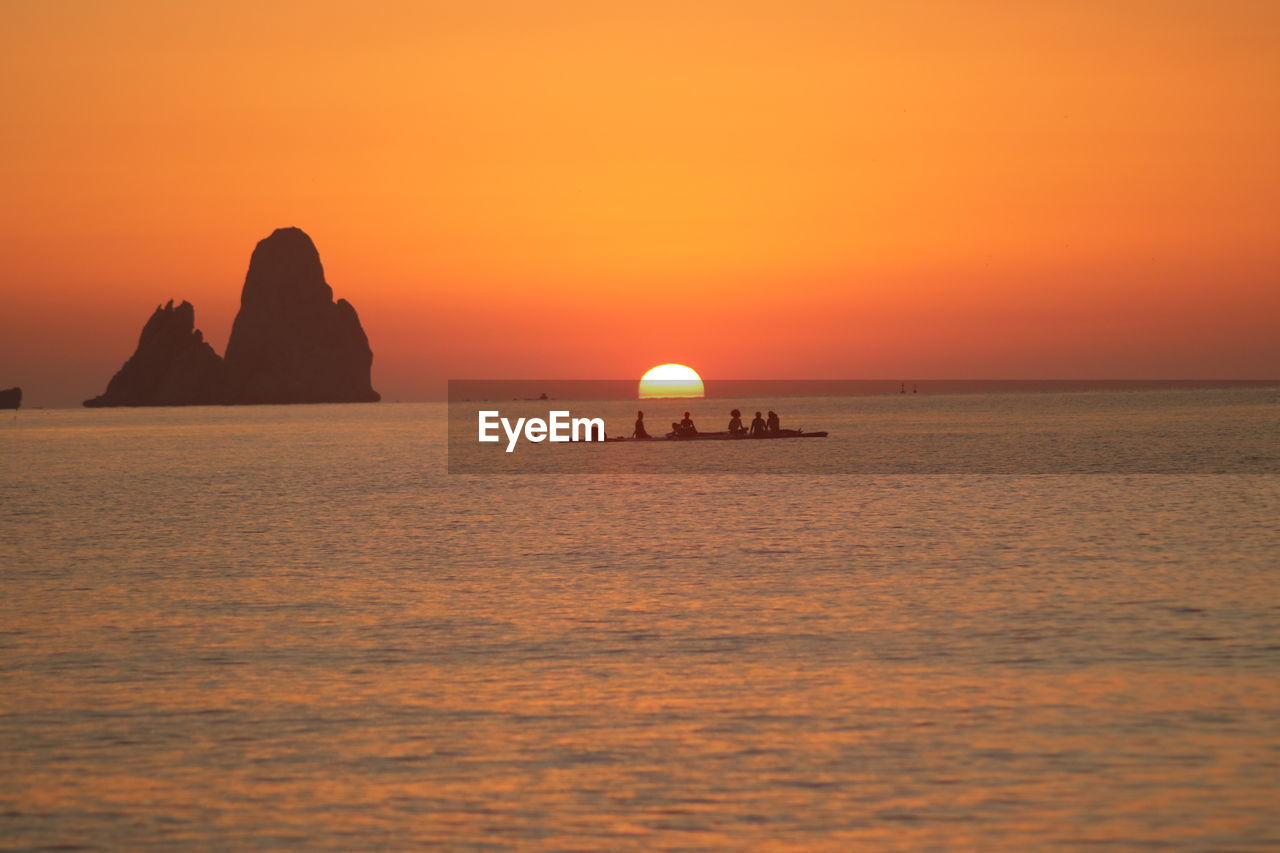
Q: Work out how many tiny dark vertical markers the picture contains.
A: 2